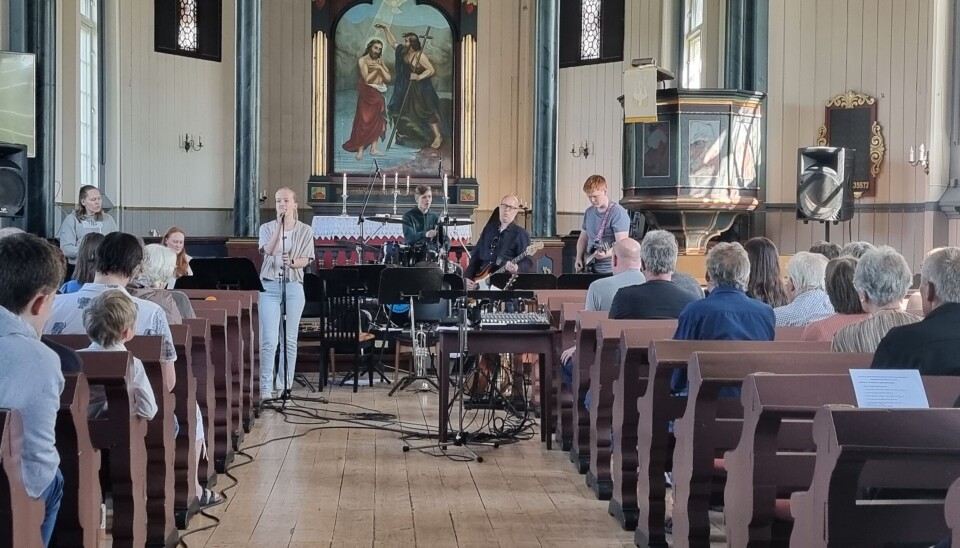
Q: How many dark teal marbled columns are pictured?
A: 4